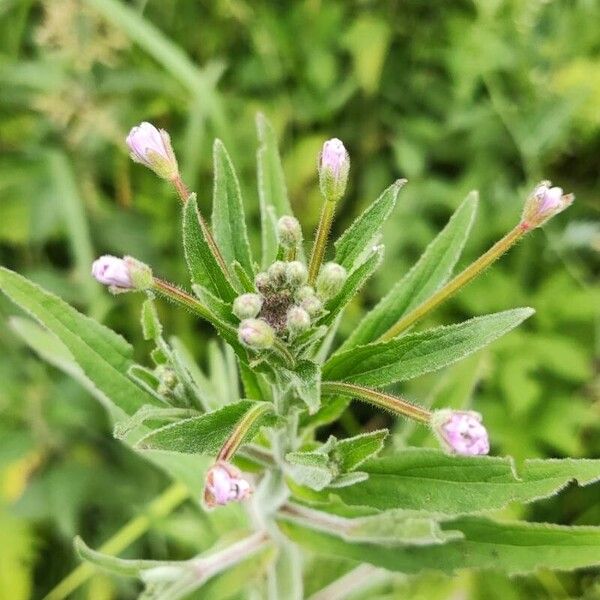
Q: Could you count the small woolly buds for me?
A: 10